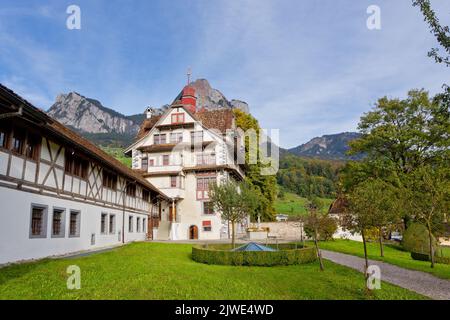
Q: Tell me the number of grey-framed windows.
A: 8